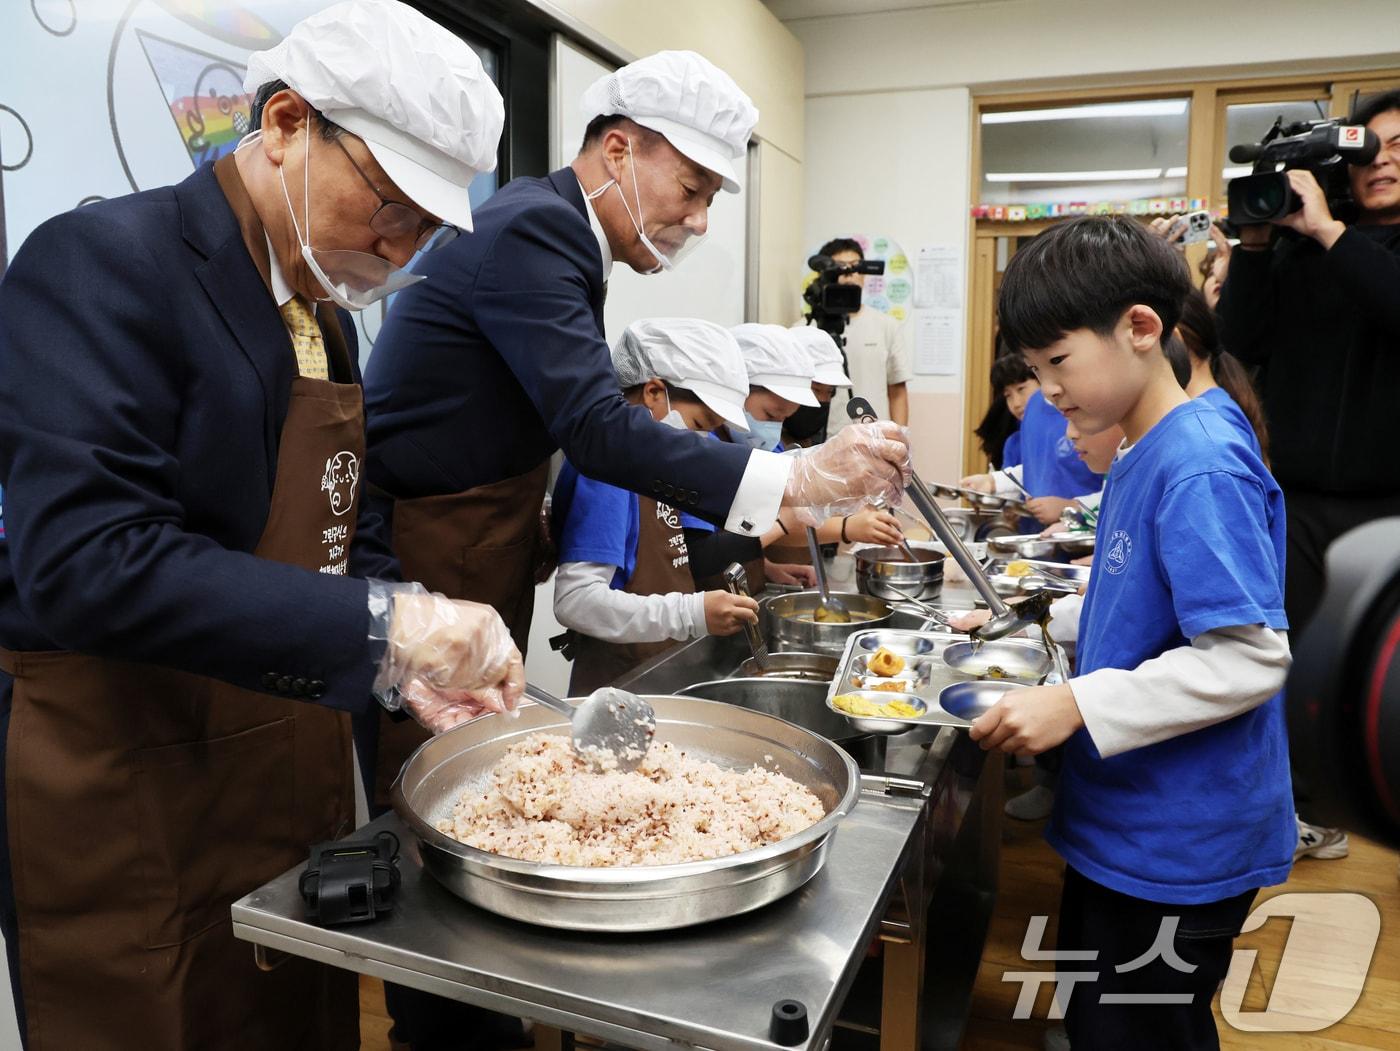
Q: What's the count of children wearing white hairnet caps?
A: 3